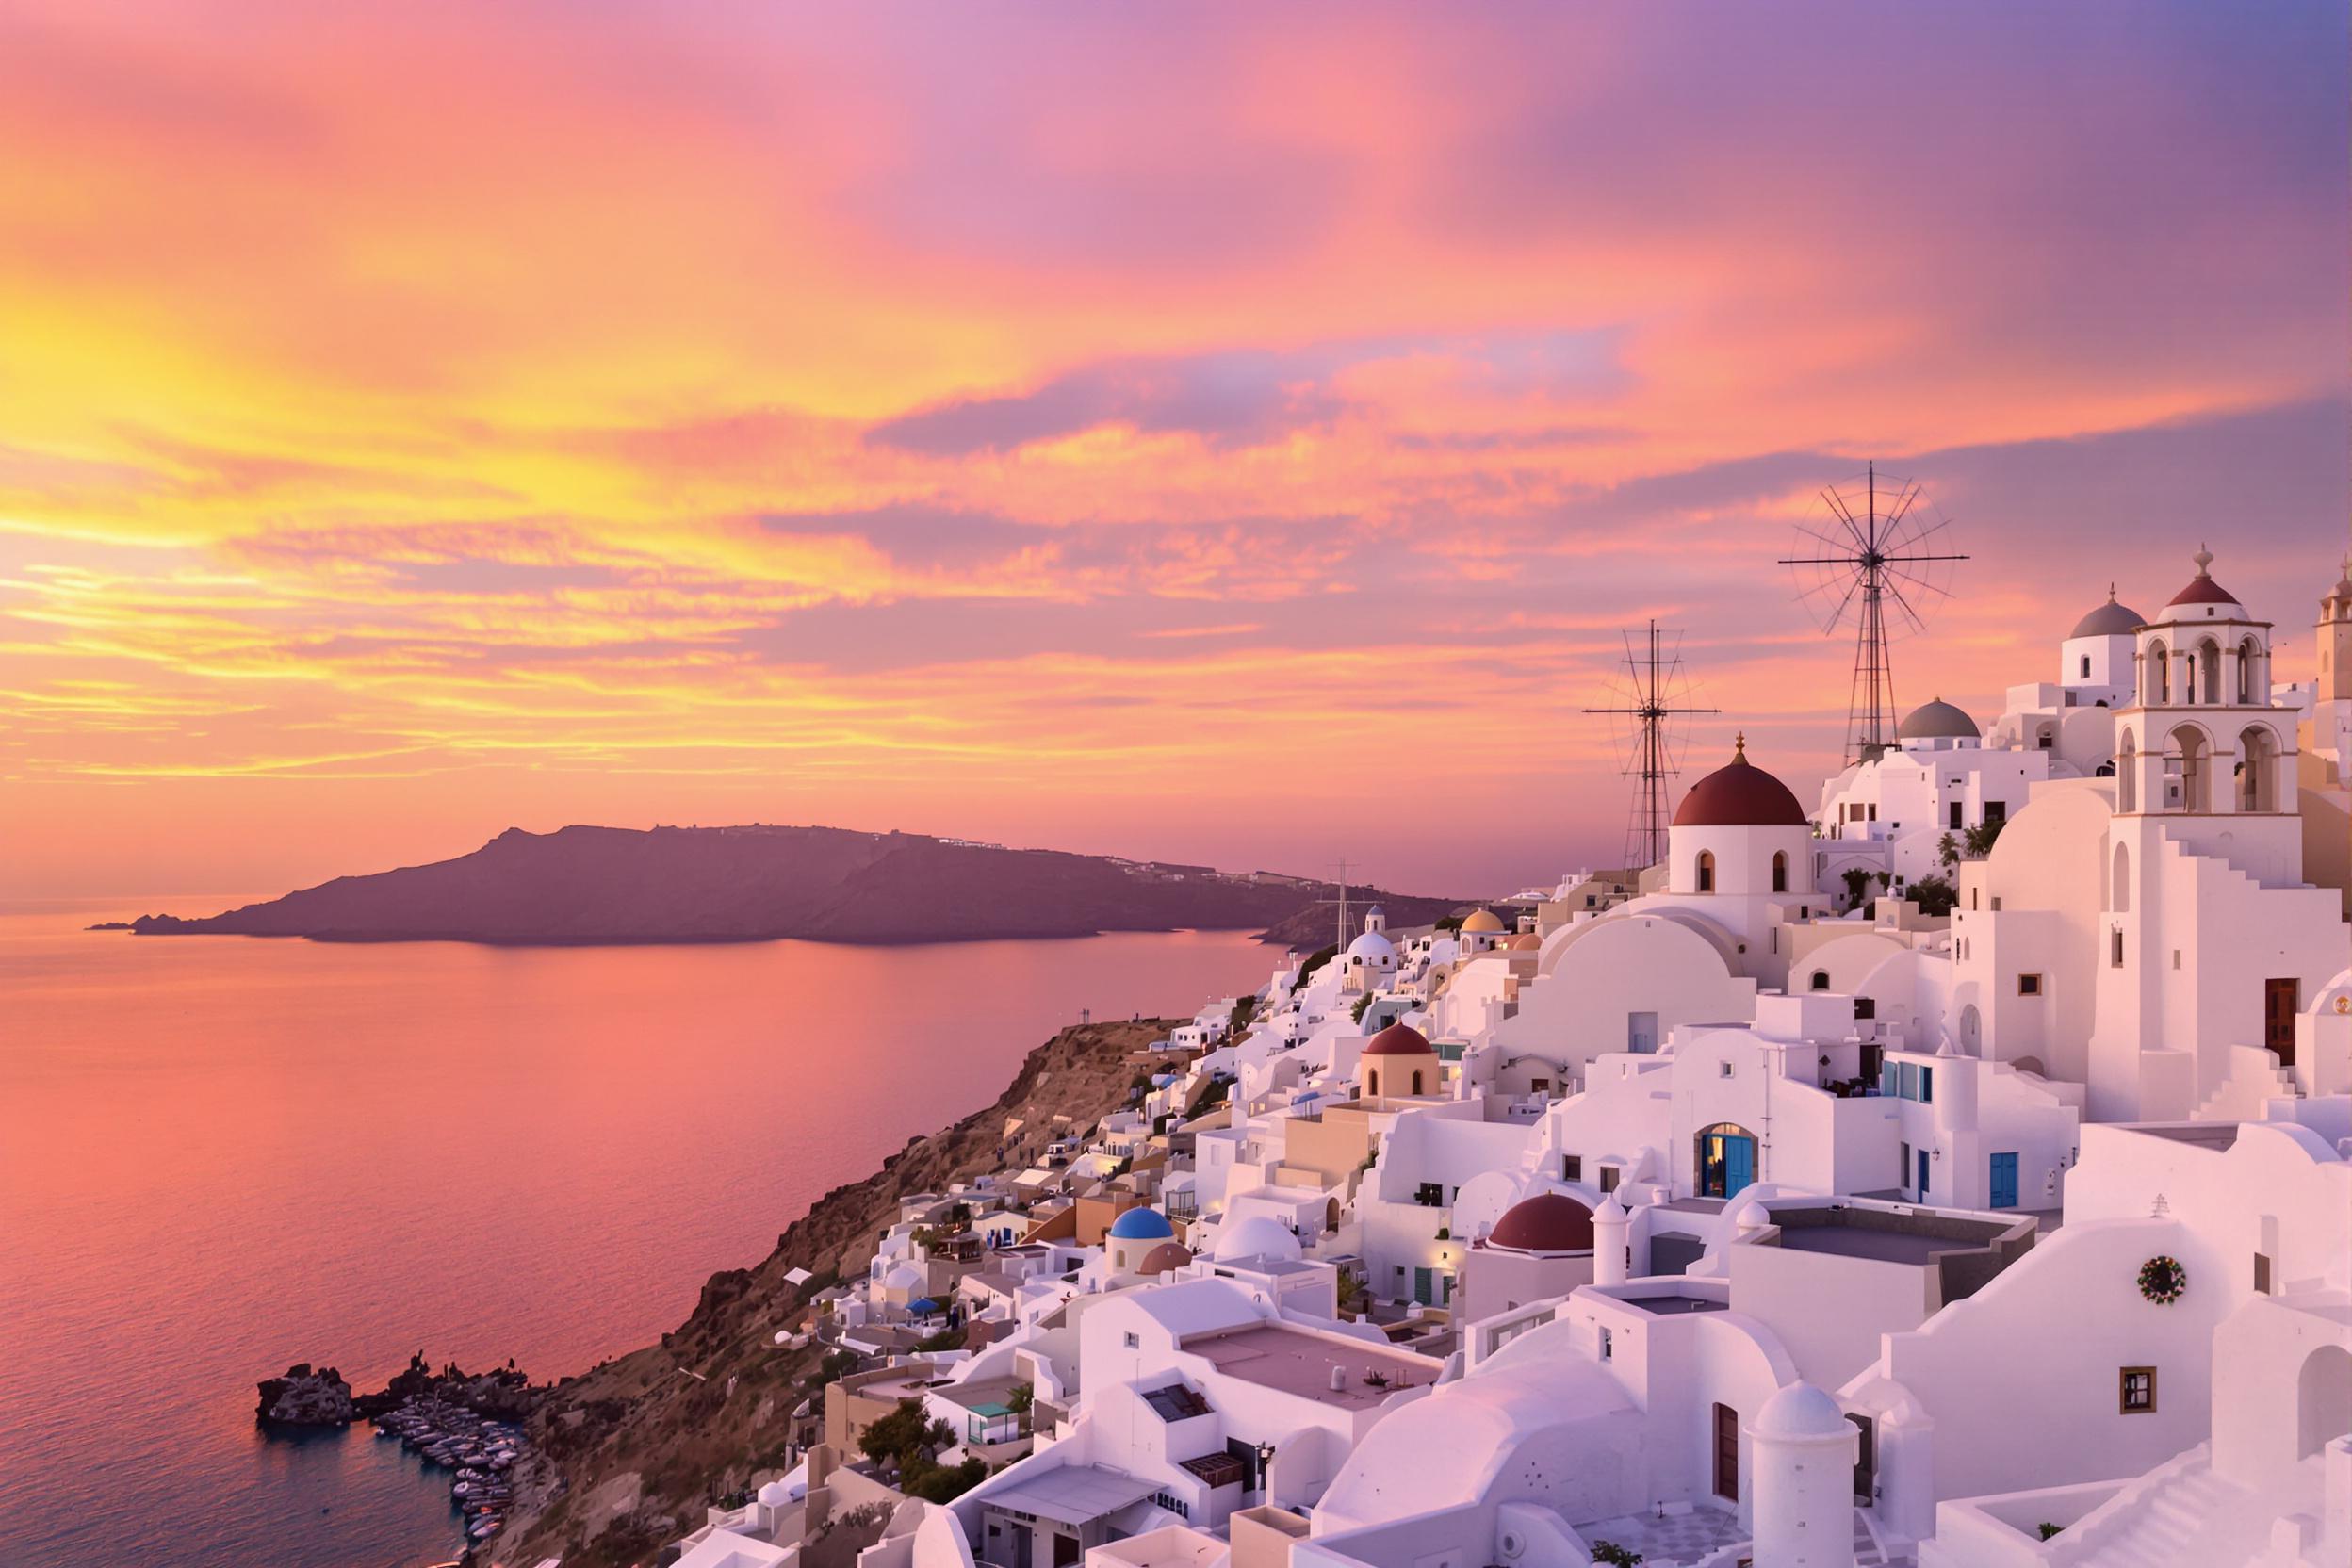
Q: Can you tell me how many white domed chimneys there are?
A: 4